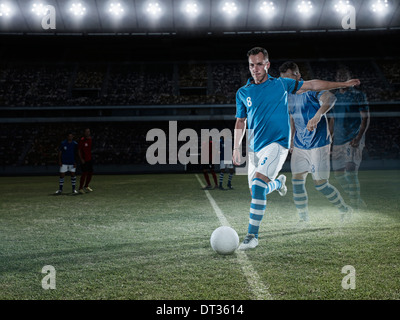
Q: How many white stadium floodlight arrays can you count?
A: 11